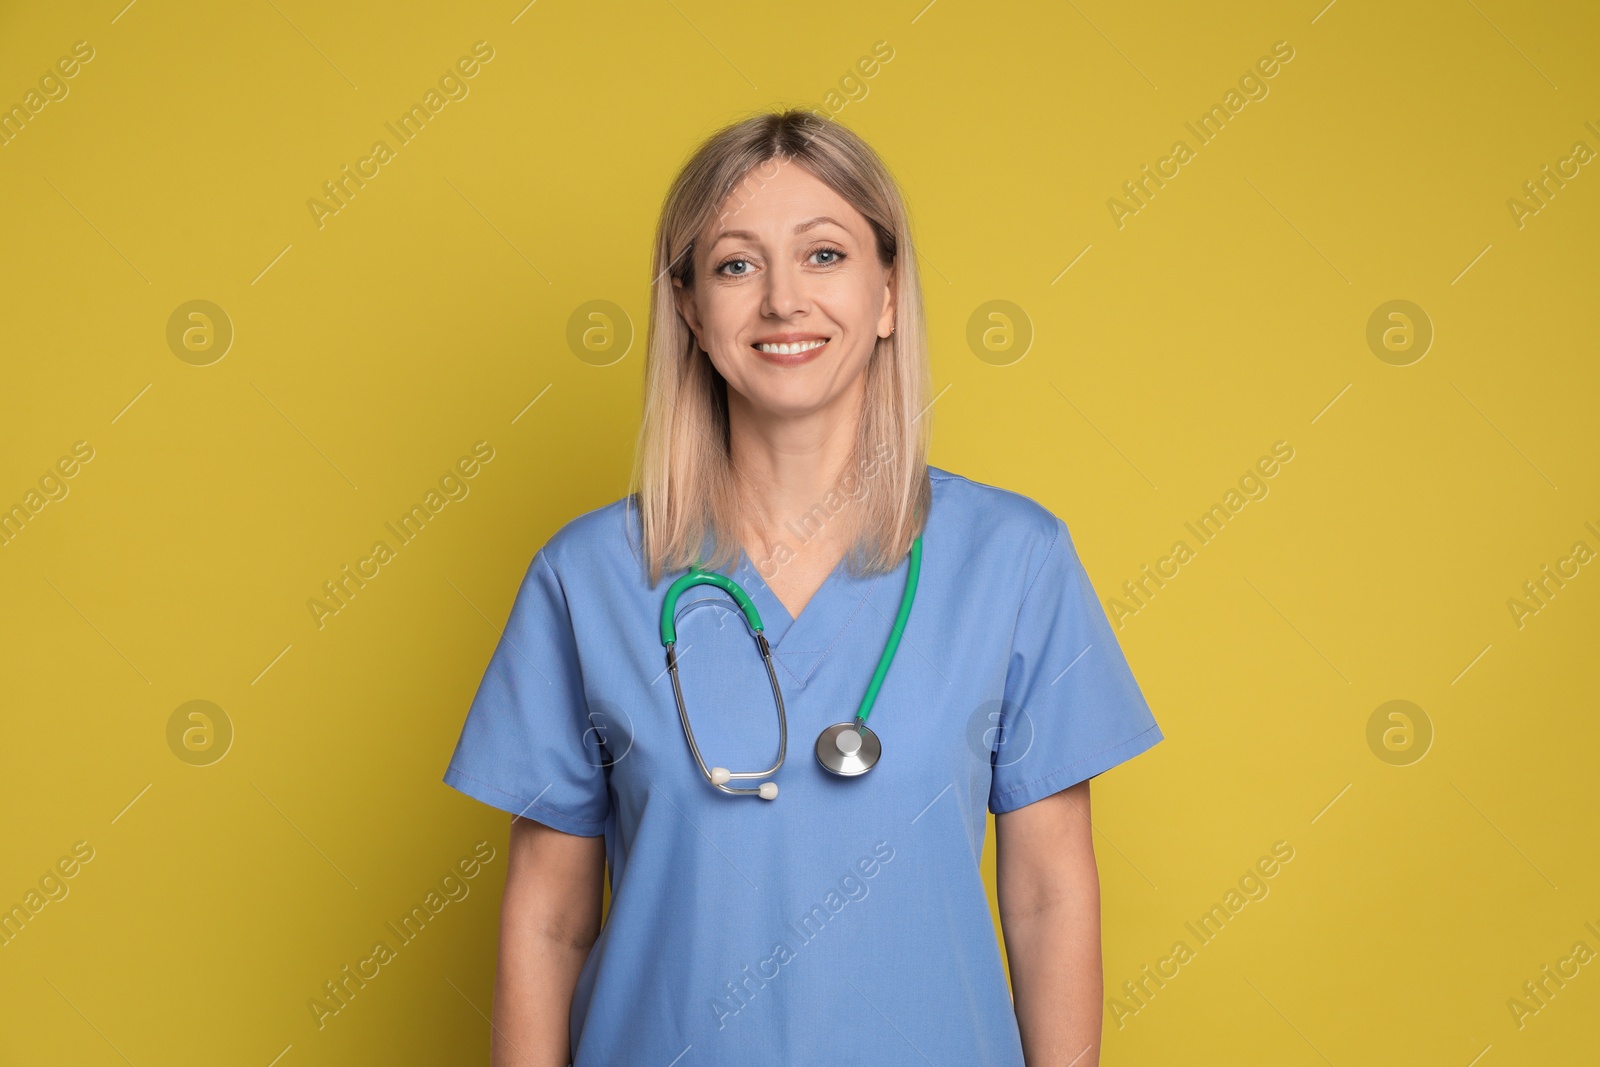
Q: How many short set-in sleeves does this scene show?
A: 2